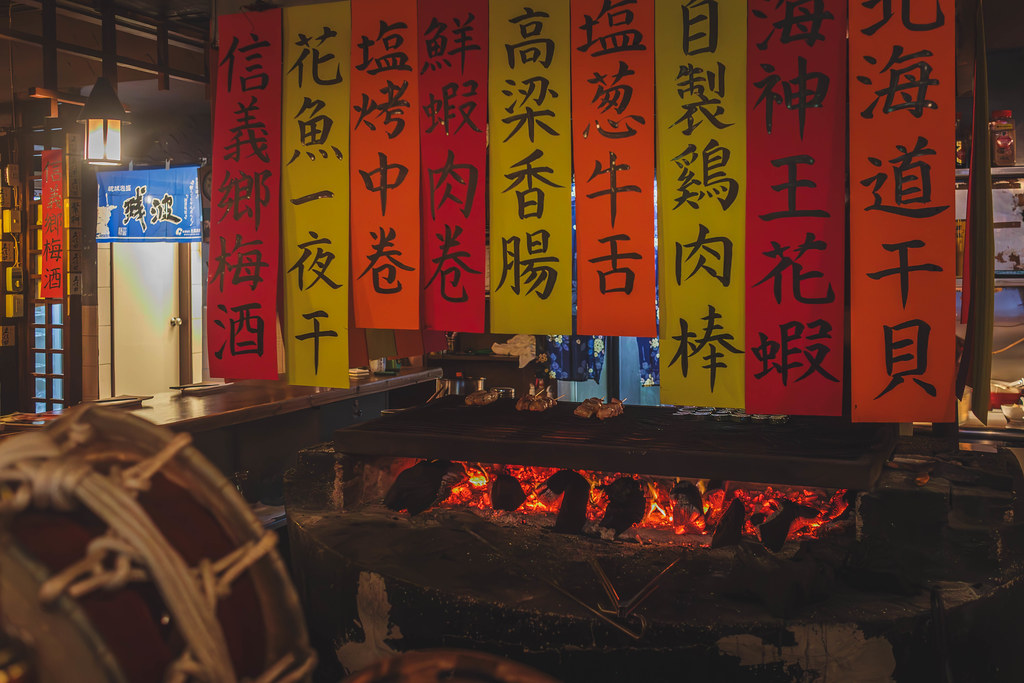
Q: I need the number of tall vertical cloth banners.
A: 9